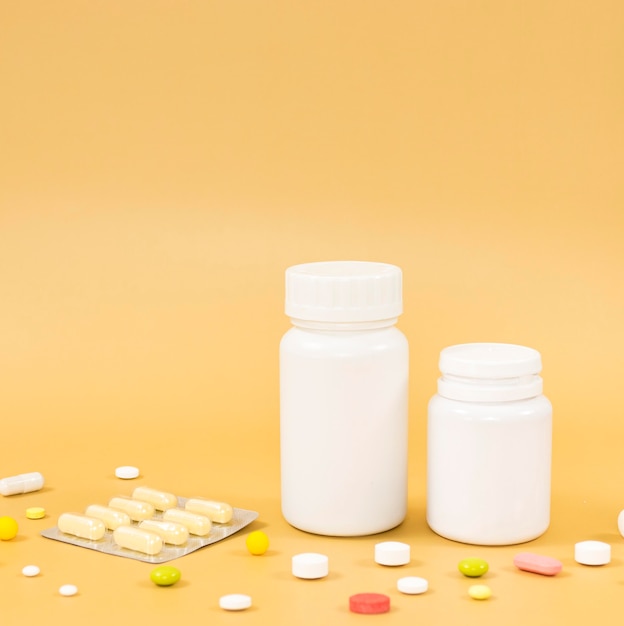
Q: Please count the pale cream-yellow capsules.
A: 8